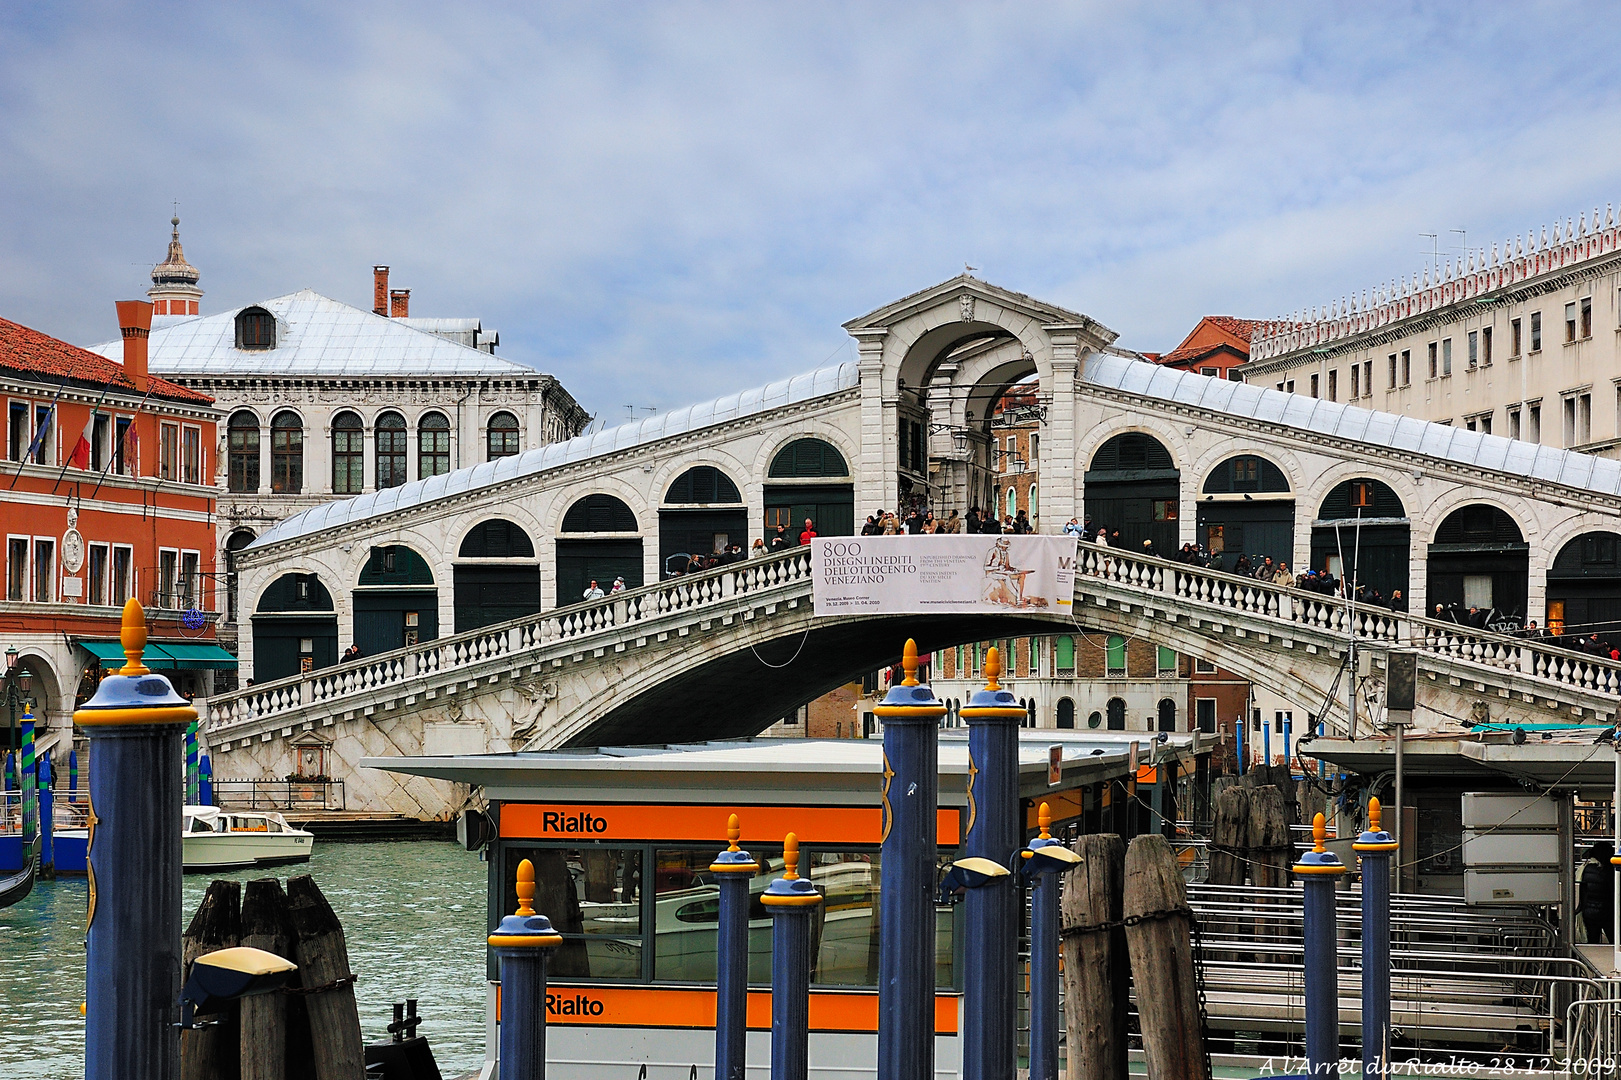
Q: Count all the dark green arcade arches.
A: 11